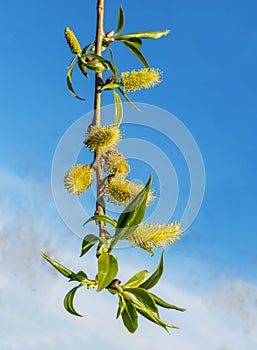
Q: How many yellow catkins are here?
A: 7